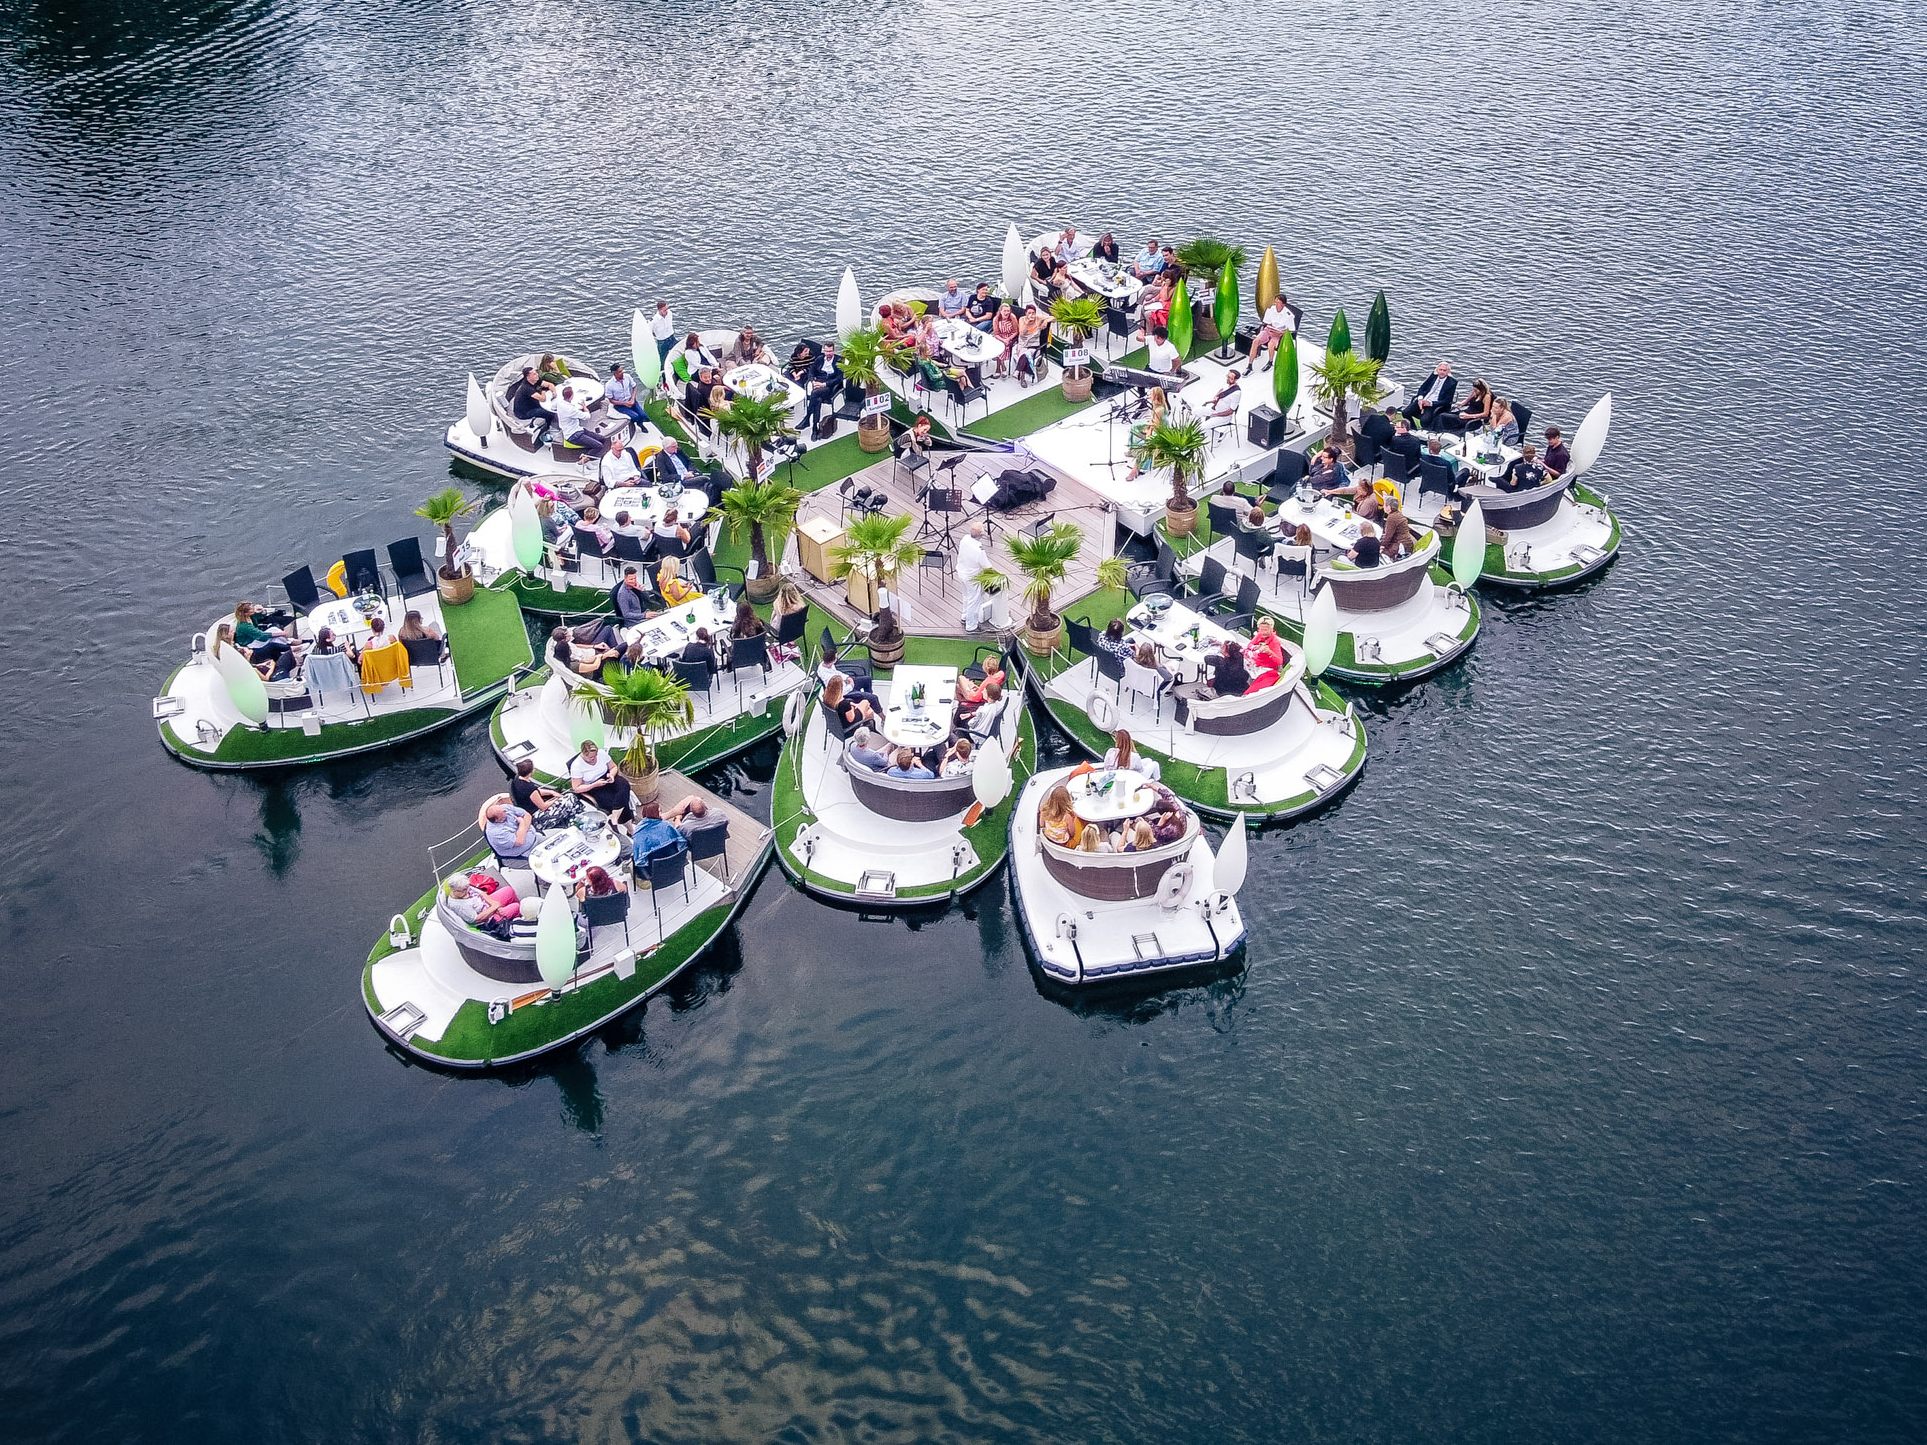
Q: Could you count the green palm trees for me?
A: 11